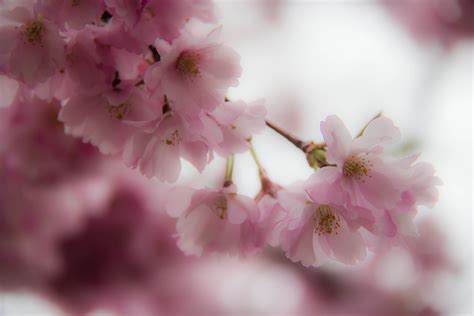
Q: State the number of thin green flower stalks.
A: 3